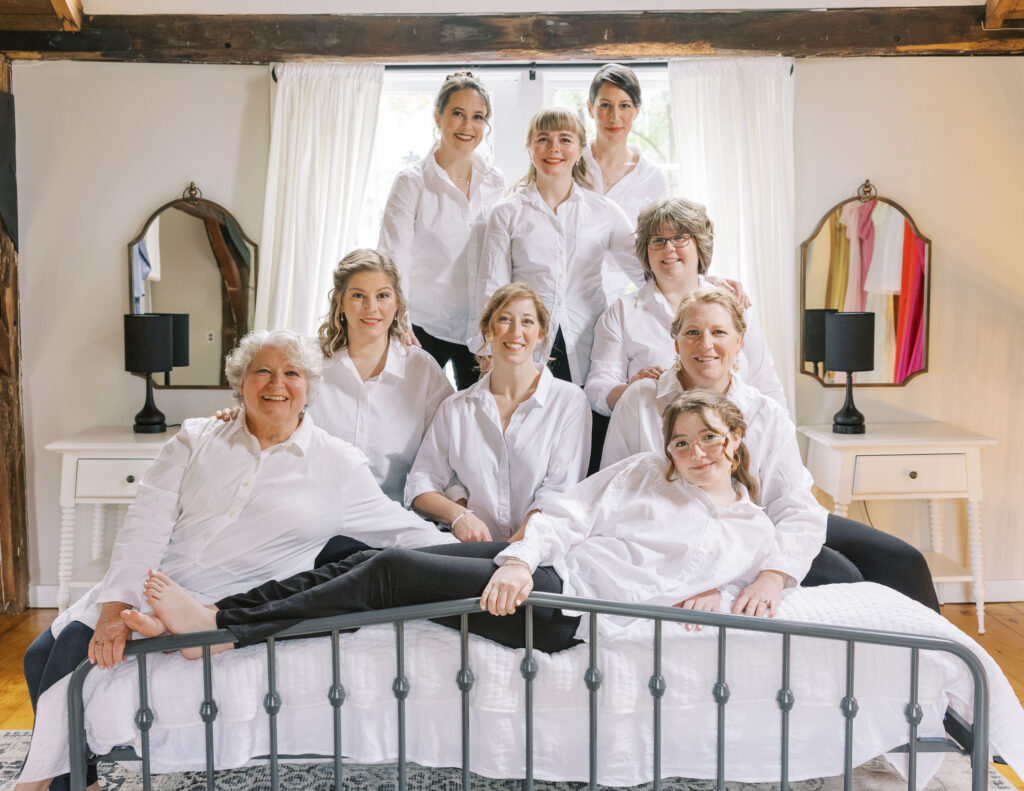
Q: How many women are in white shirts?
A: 9